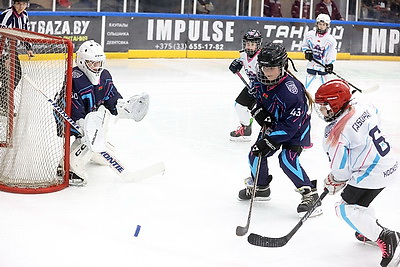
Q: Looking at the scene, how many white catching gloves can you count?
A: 1